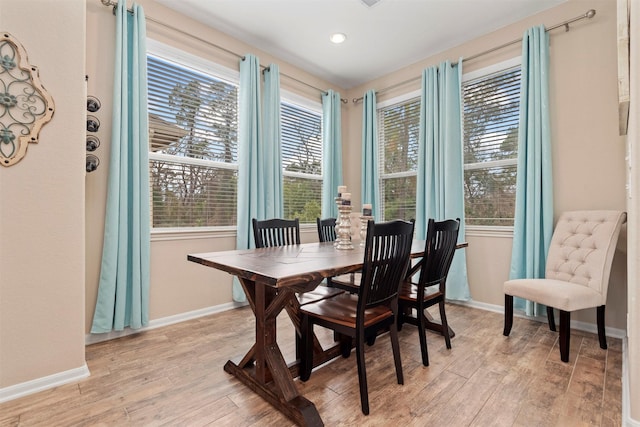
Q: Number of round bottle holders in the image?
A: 4